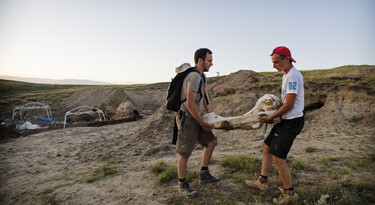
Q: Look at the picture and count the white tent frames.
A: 2